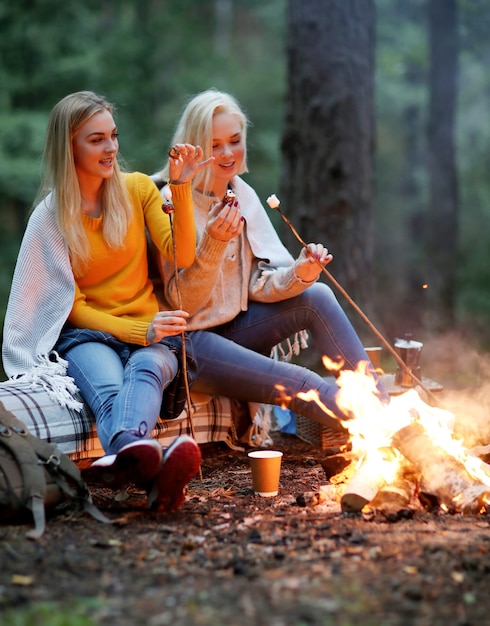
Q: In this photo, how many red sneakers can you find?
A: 2